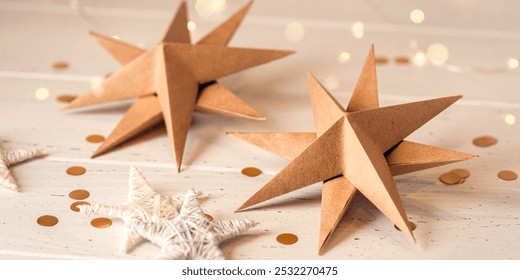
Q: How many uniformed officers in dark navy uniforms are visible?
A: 0